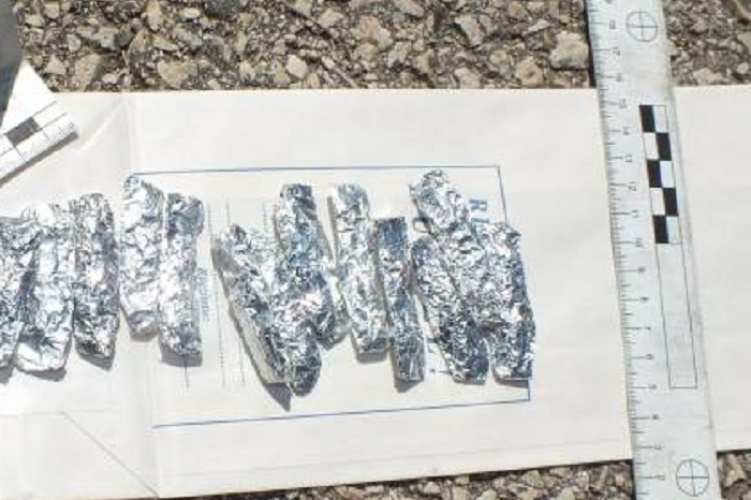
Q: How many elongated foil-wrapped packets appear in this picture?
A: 13